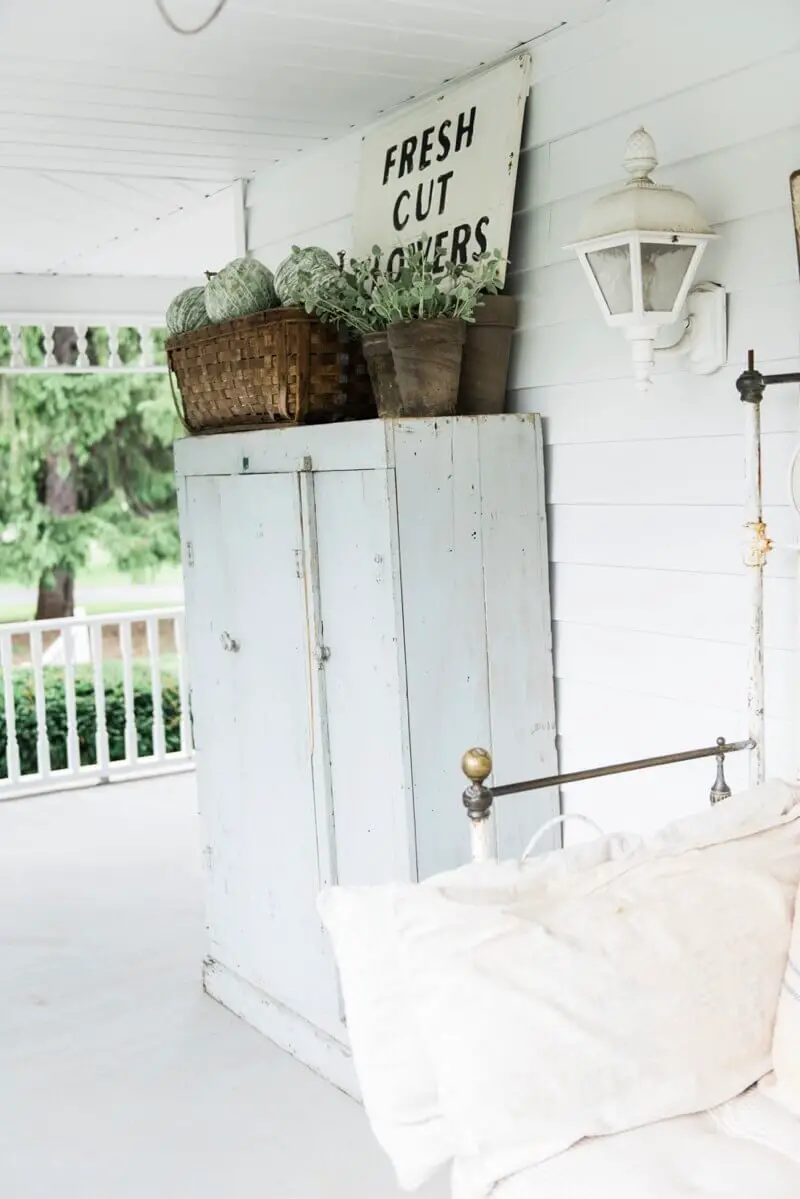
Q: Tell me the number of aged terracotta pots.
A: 3